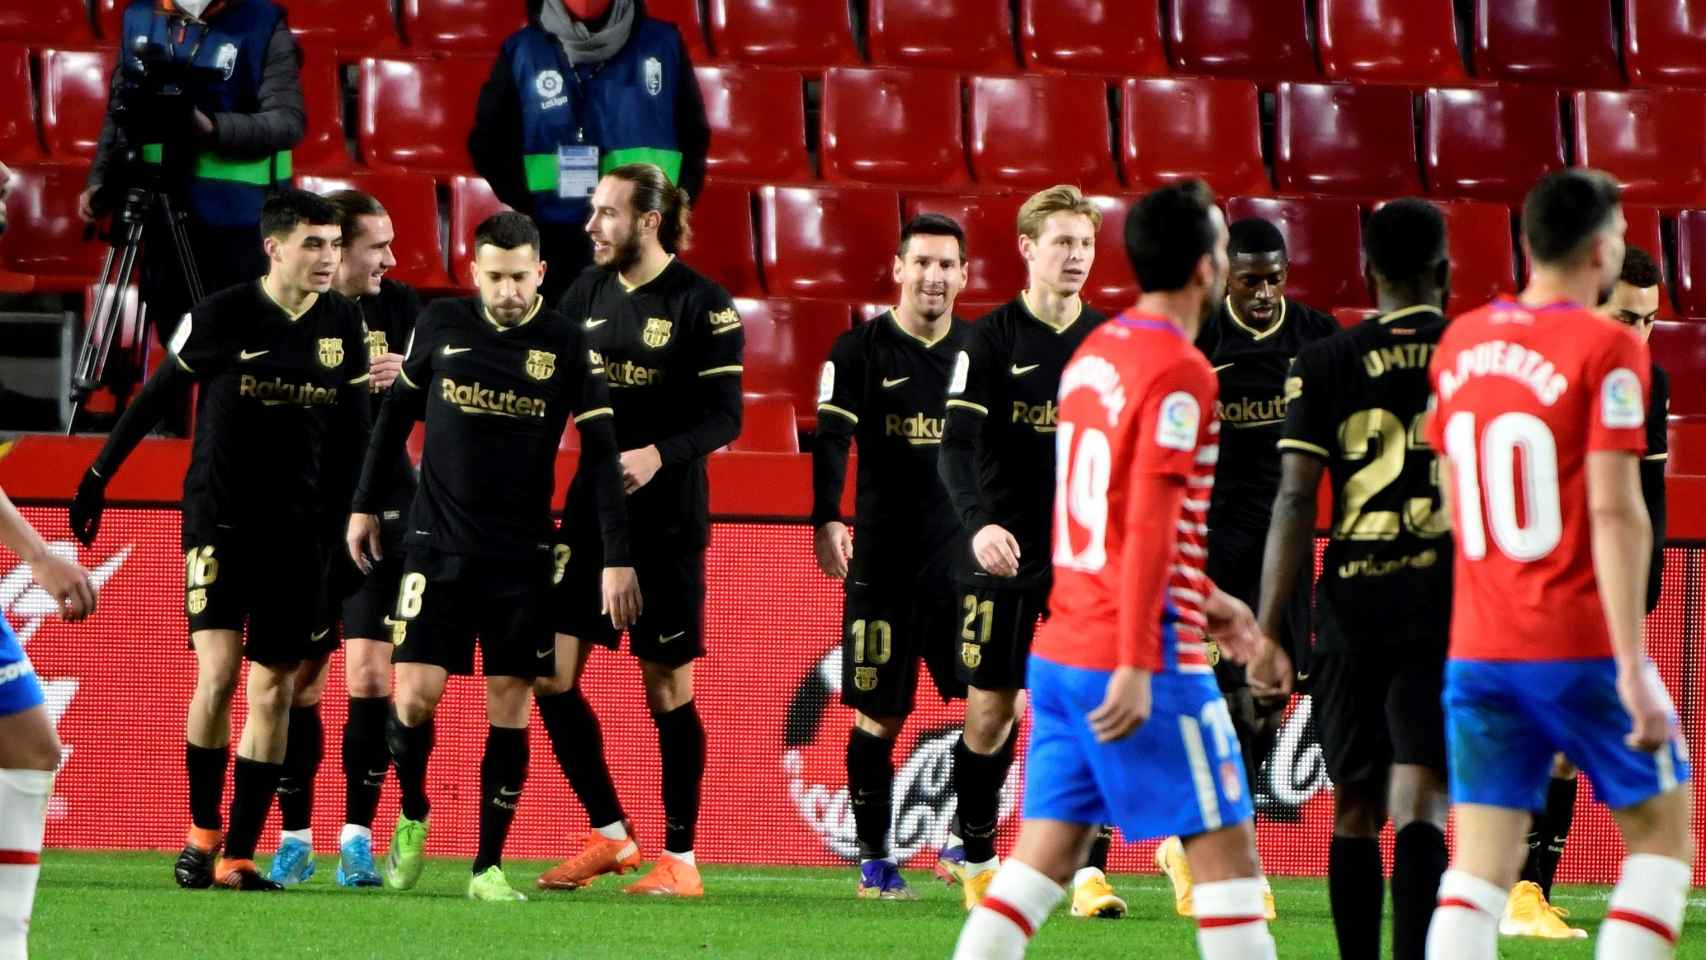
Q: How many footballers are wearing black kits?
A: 9